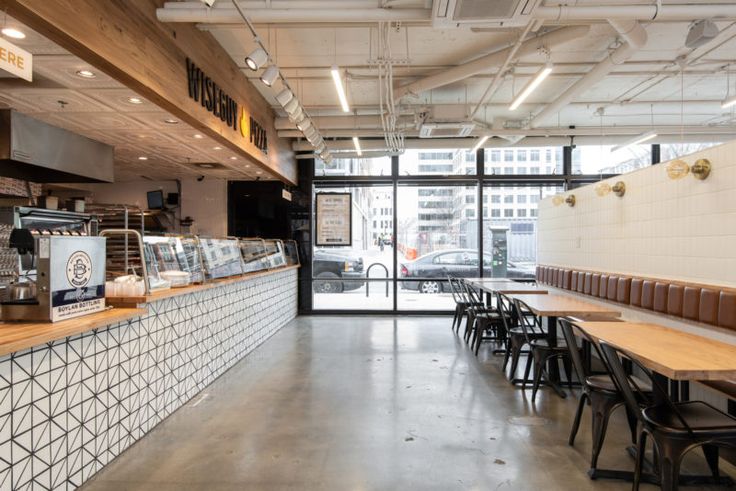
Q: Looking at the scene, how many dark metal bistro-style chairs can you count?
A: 7